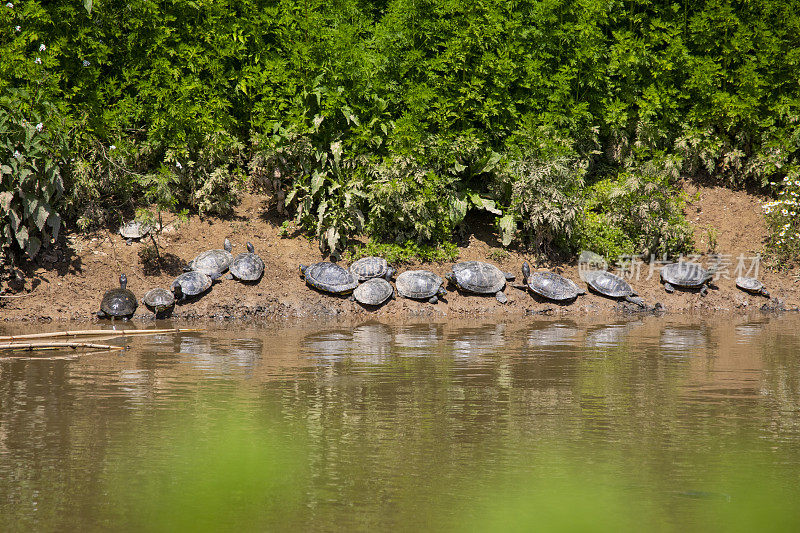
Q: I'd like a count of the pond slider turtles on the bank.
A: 15